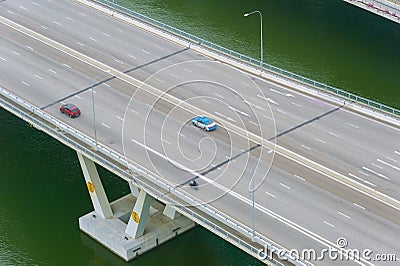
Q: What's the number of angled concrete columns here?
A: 4